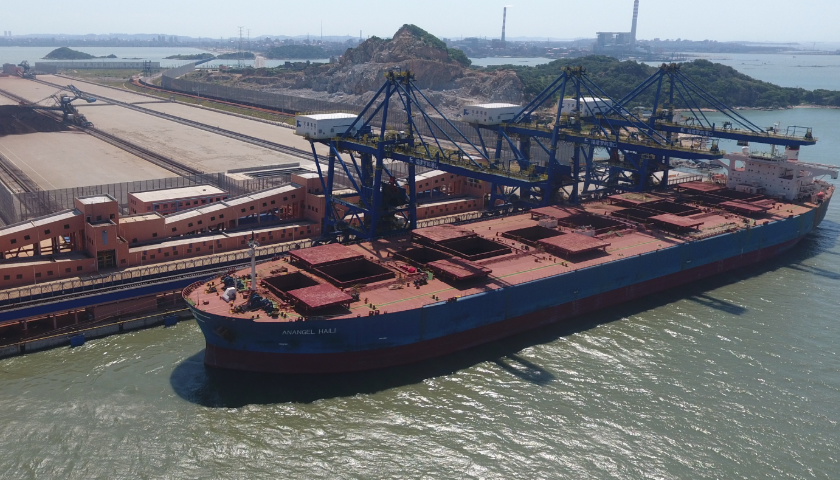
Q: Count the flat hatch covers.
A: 10